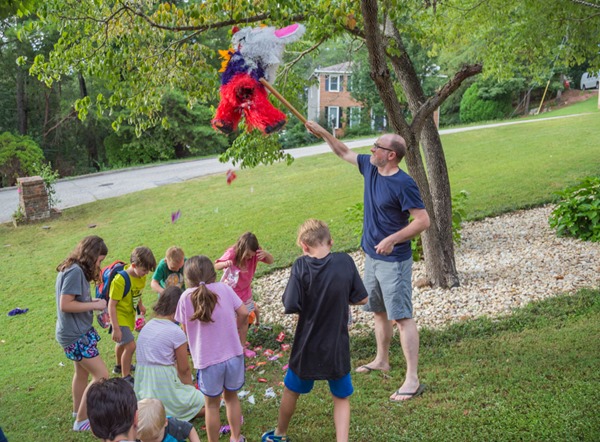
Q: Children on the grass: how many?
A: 9